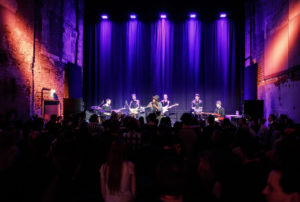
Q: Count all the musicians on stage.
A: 6